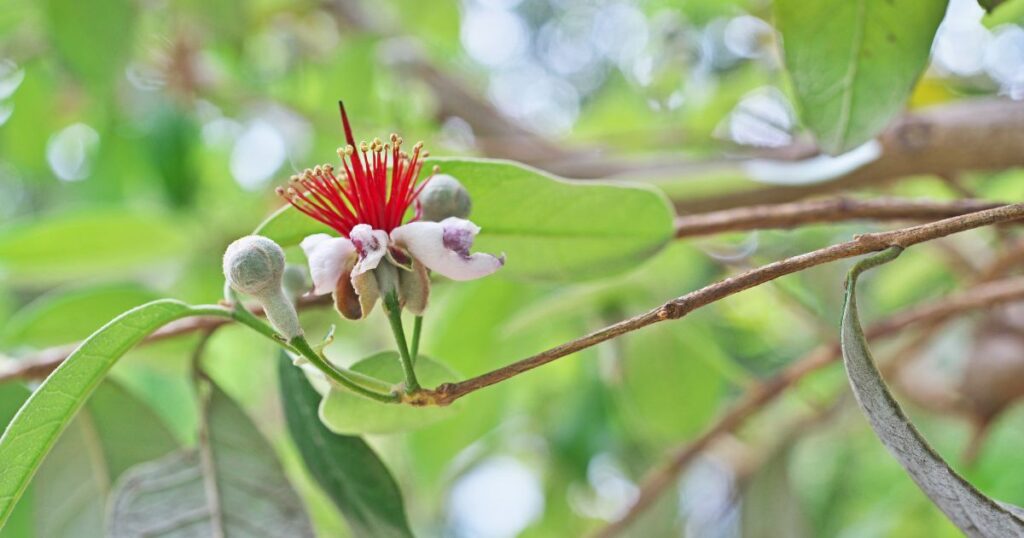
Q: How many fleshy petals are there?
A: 3